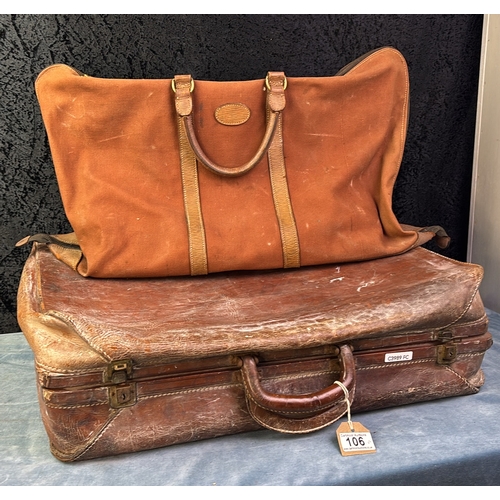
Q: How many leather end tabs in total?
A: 2